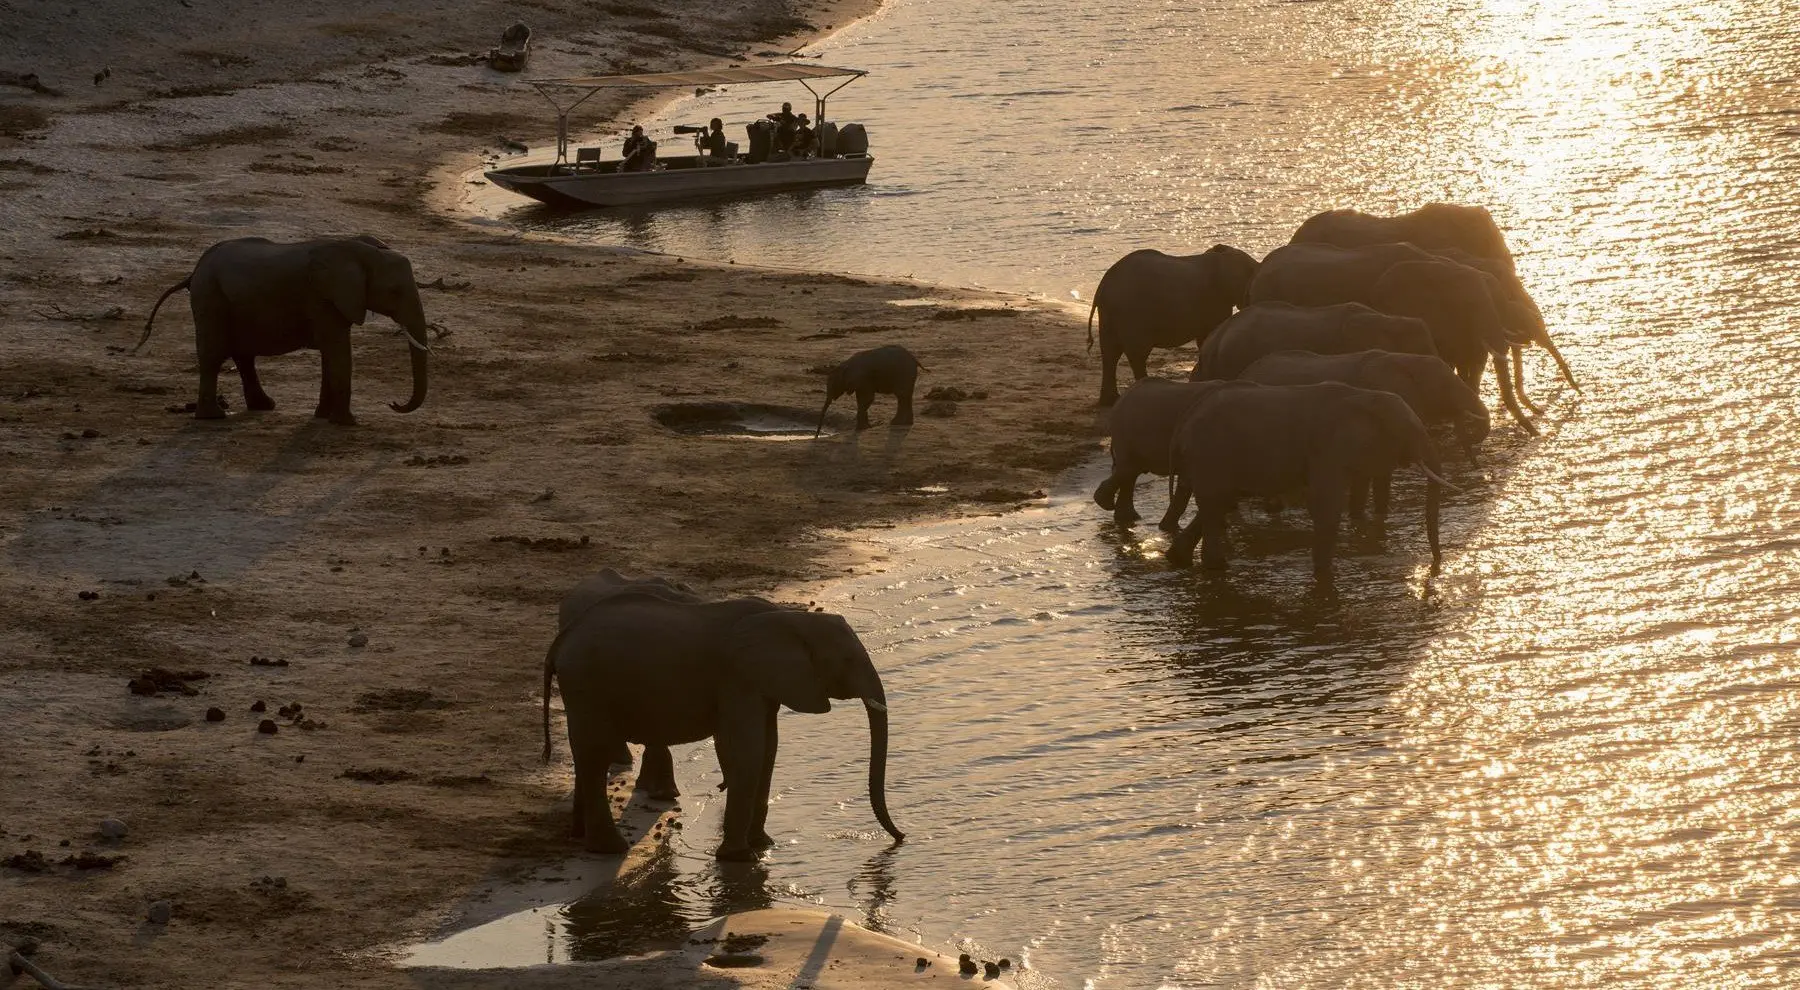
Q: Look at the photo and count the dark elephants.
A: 12